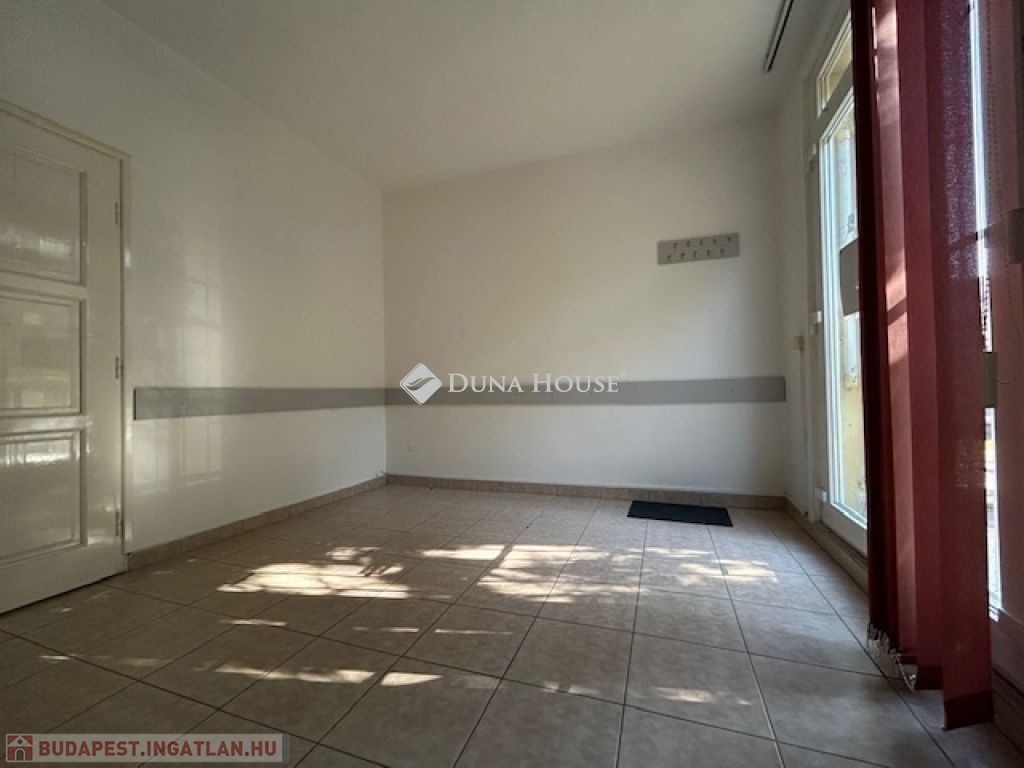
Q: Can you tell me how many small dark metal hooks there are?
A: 10